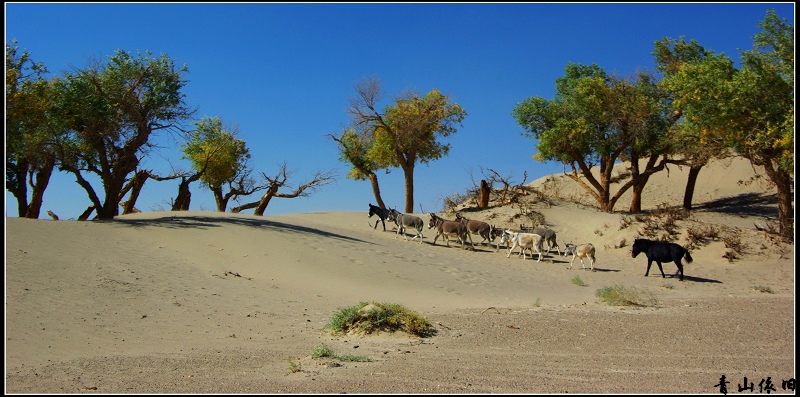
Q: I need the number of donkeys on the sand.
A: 9